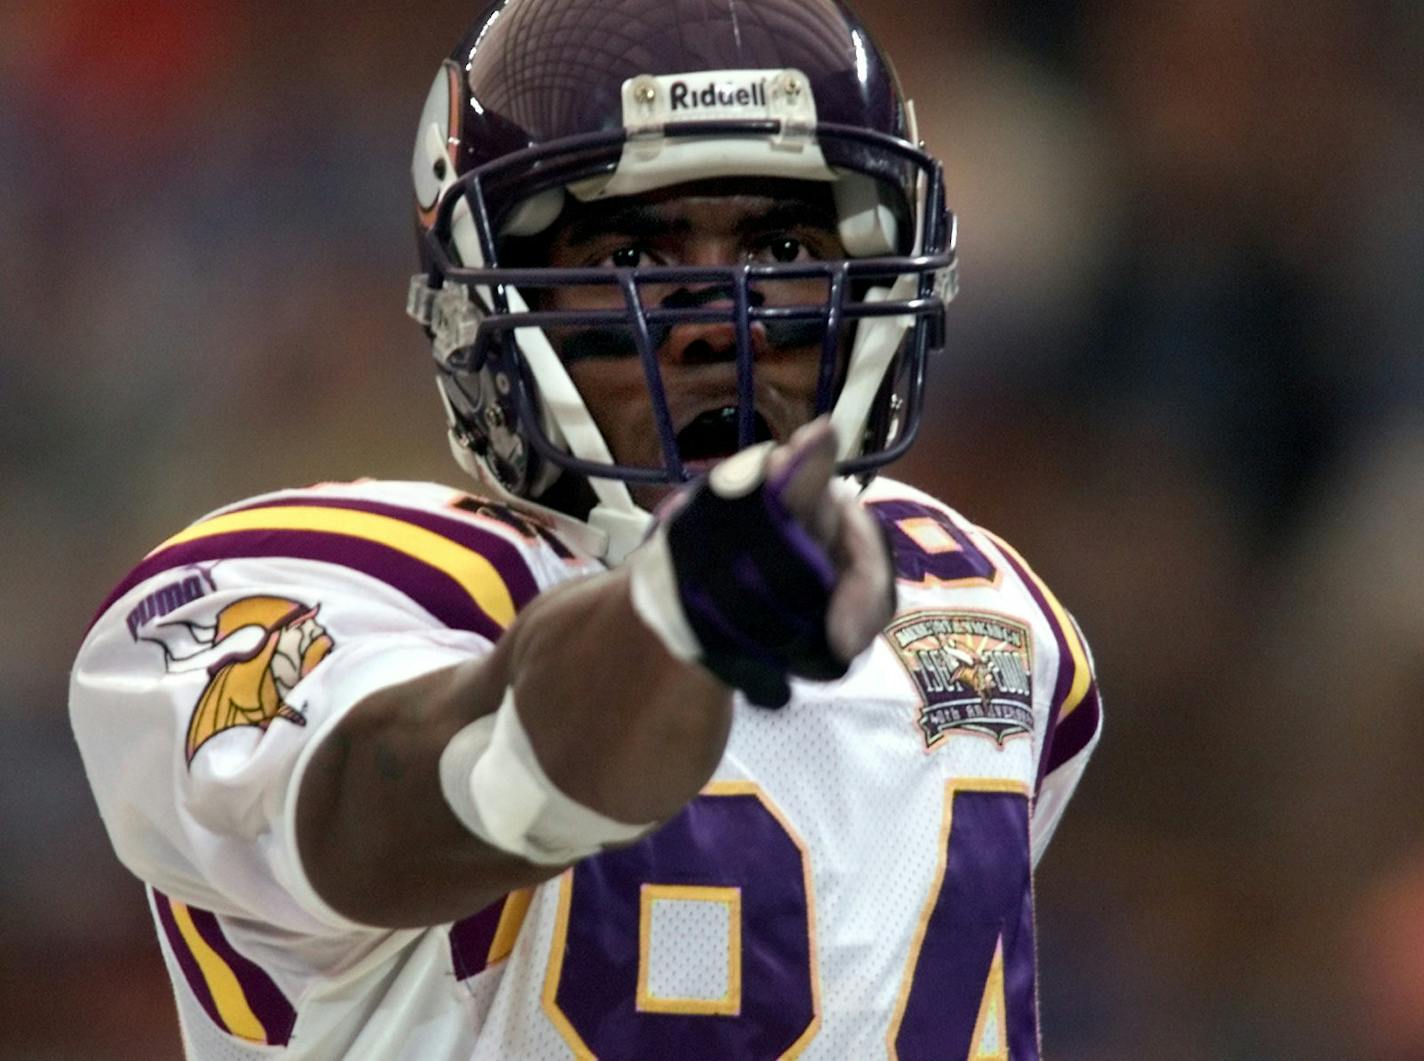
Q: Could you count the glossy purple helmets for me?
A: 1